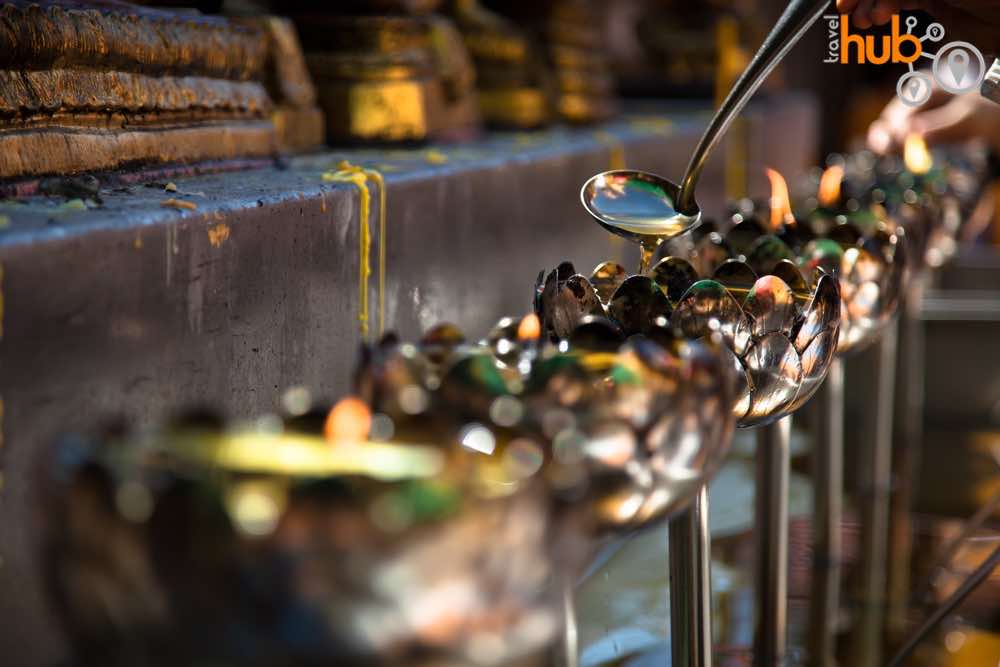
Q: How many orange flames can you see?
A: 5